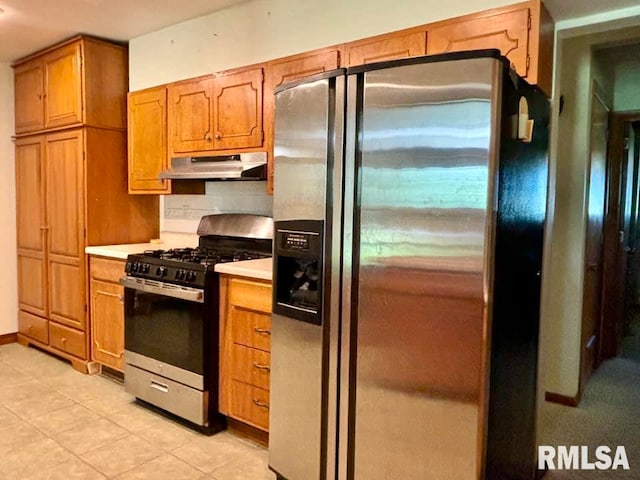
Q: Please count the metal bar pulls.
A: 3